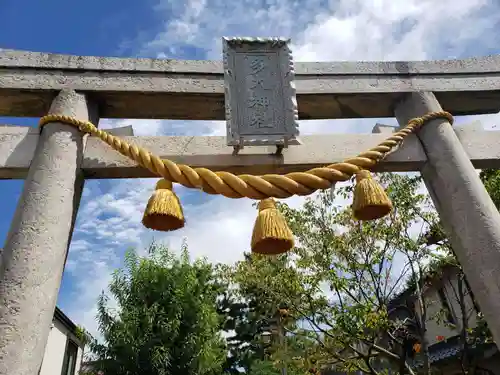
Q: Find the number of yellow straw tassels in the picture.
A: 3